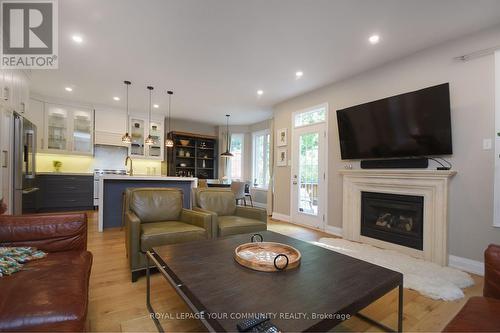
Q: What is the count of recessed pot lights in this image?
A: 7